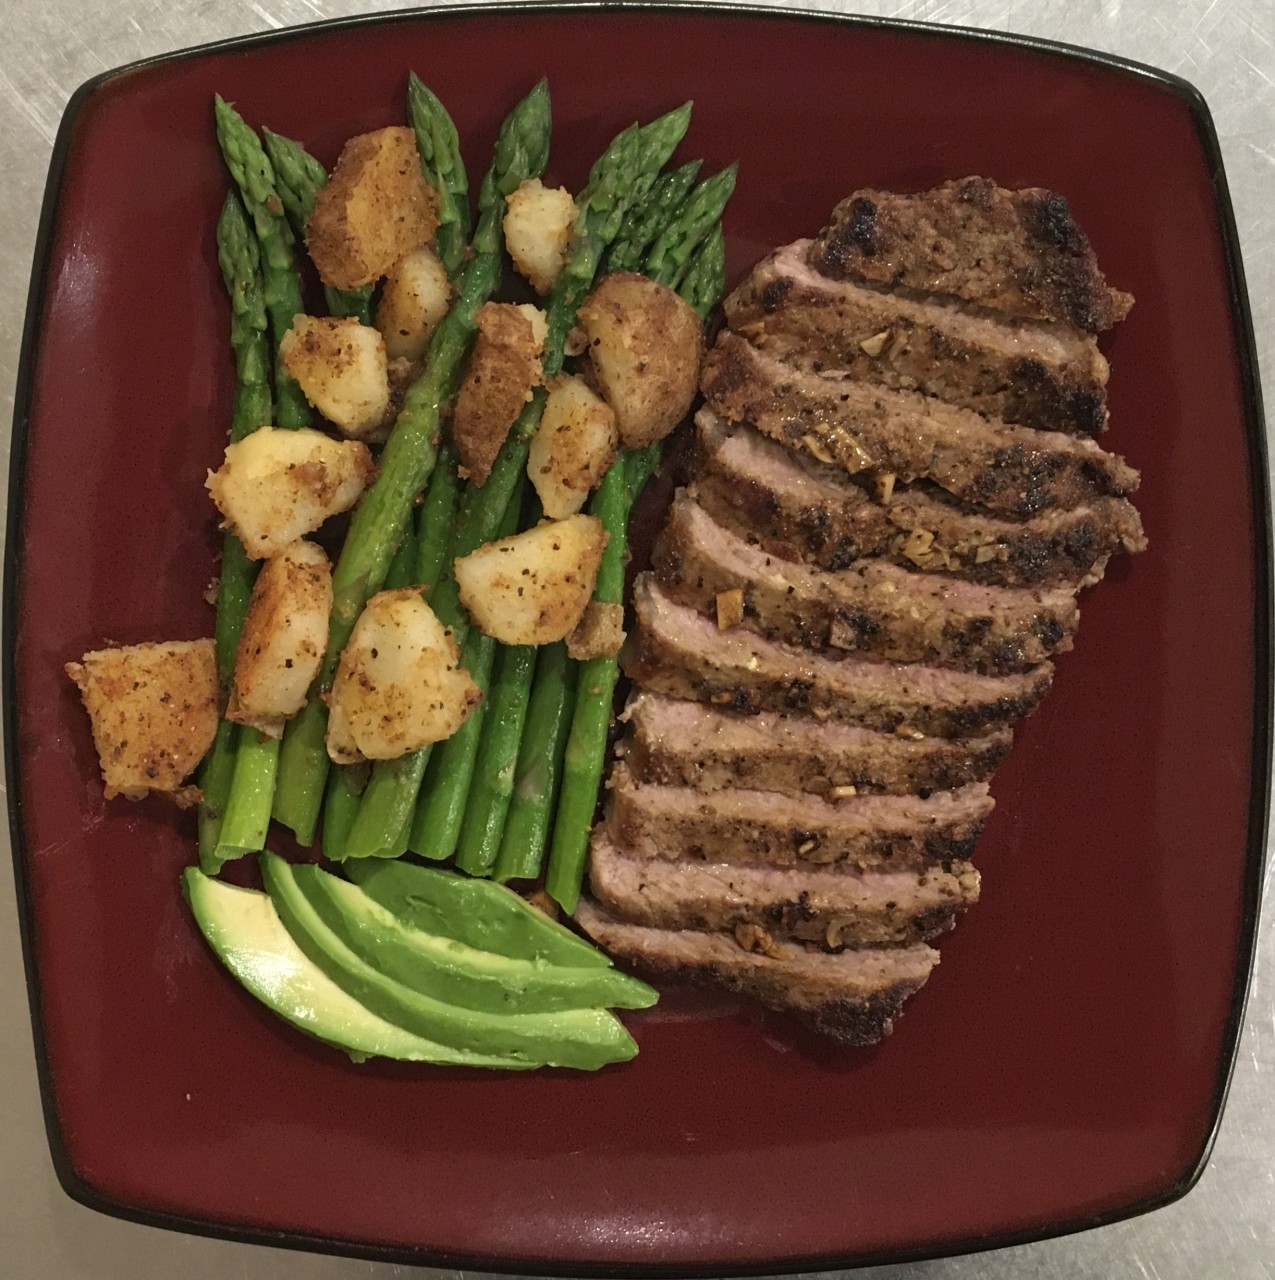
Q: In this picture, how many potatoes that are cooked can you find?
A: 12